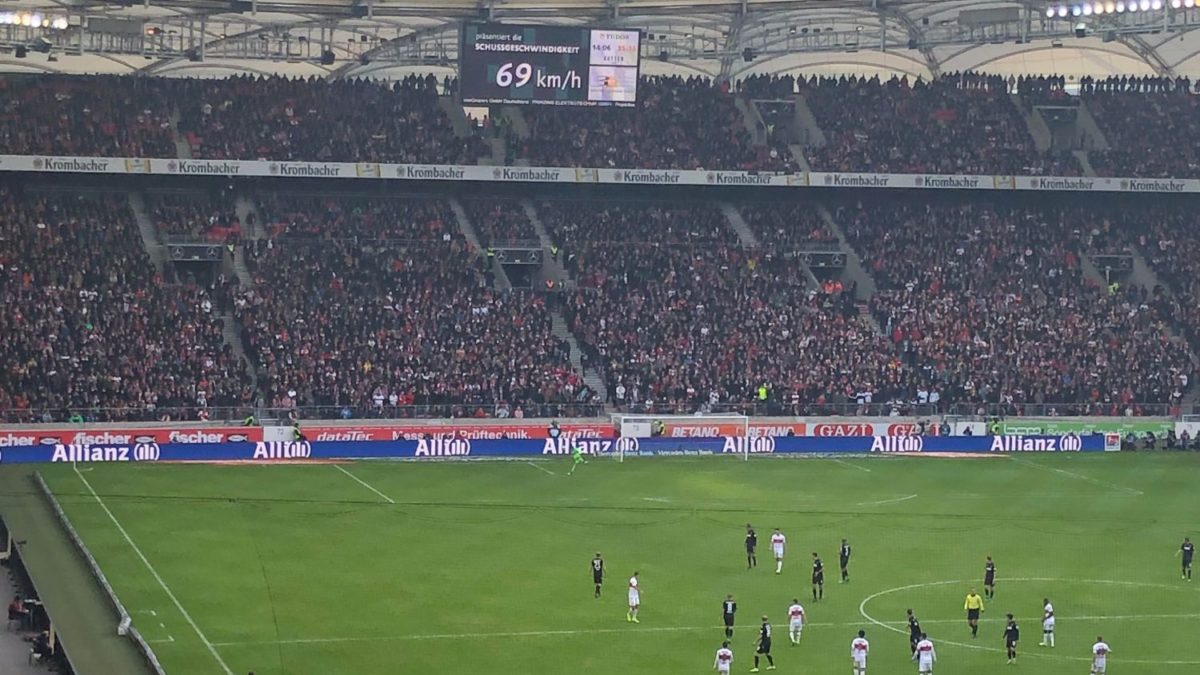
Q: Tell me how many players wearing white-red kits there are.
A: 8